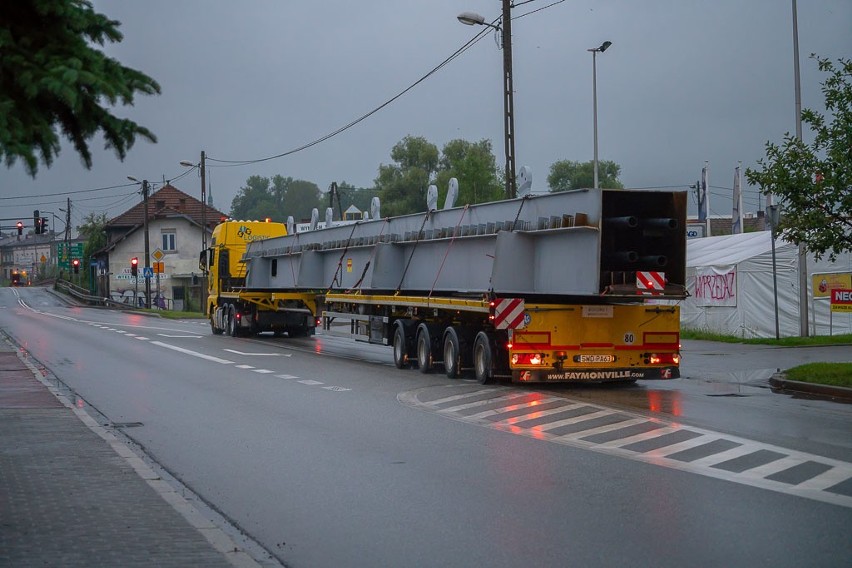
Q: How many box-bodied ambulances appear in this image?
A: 0